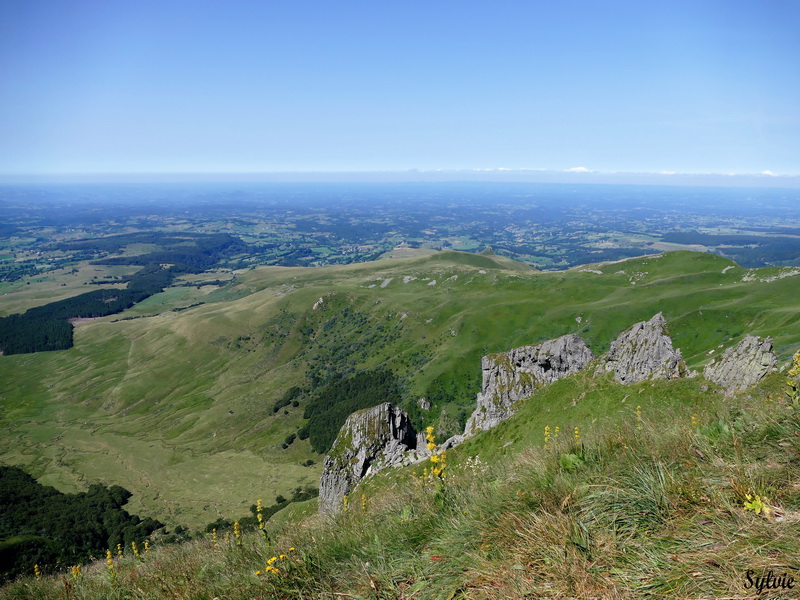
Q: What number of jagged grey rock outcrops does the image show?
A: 4